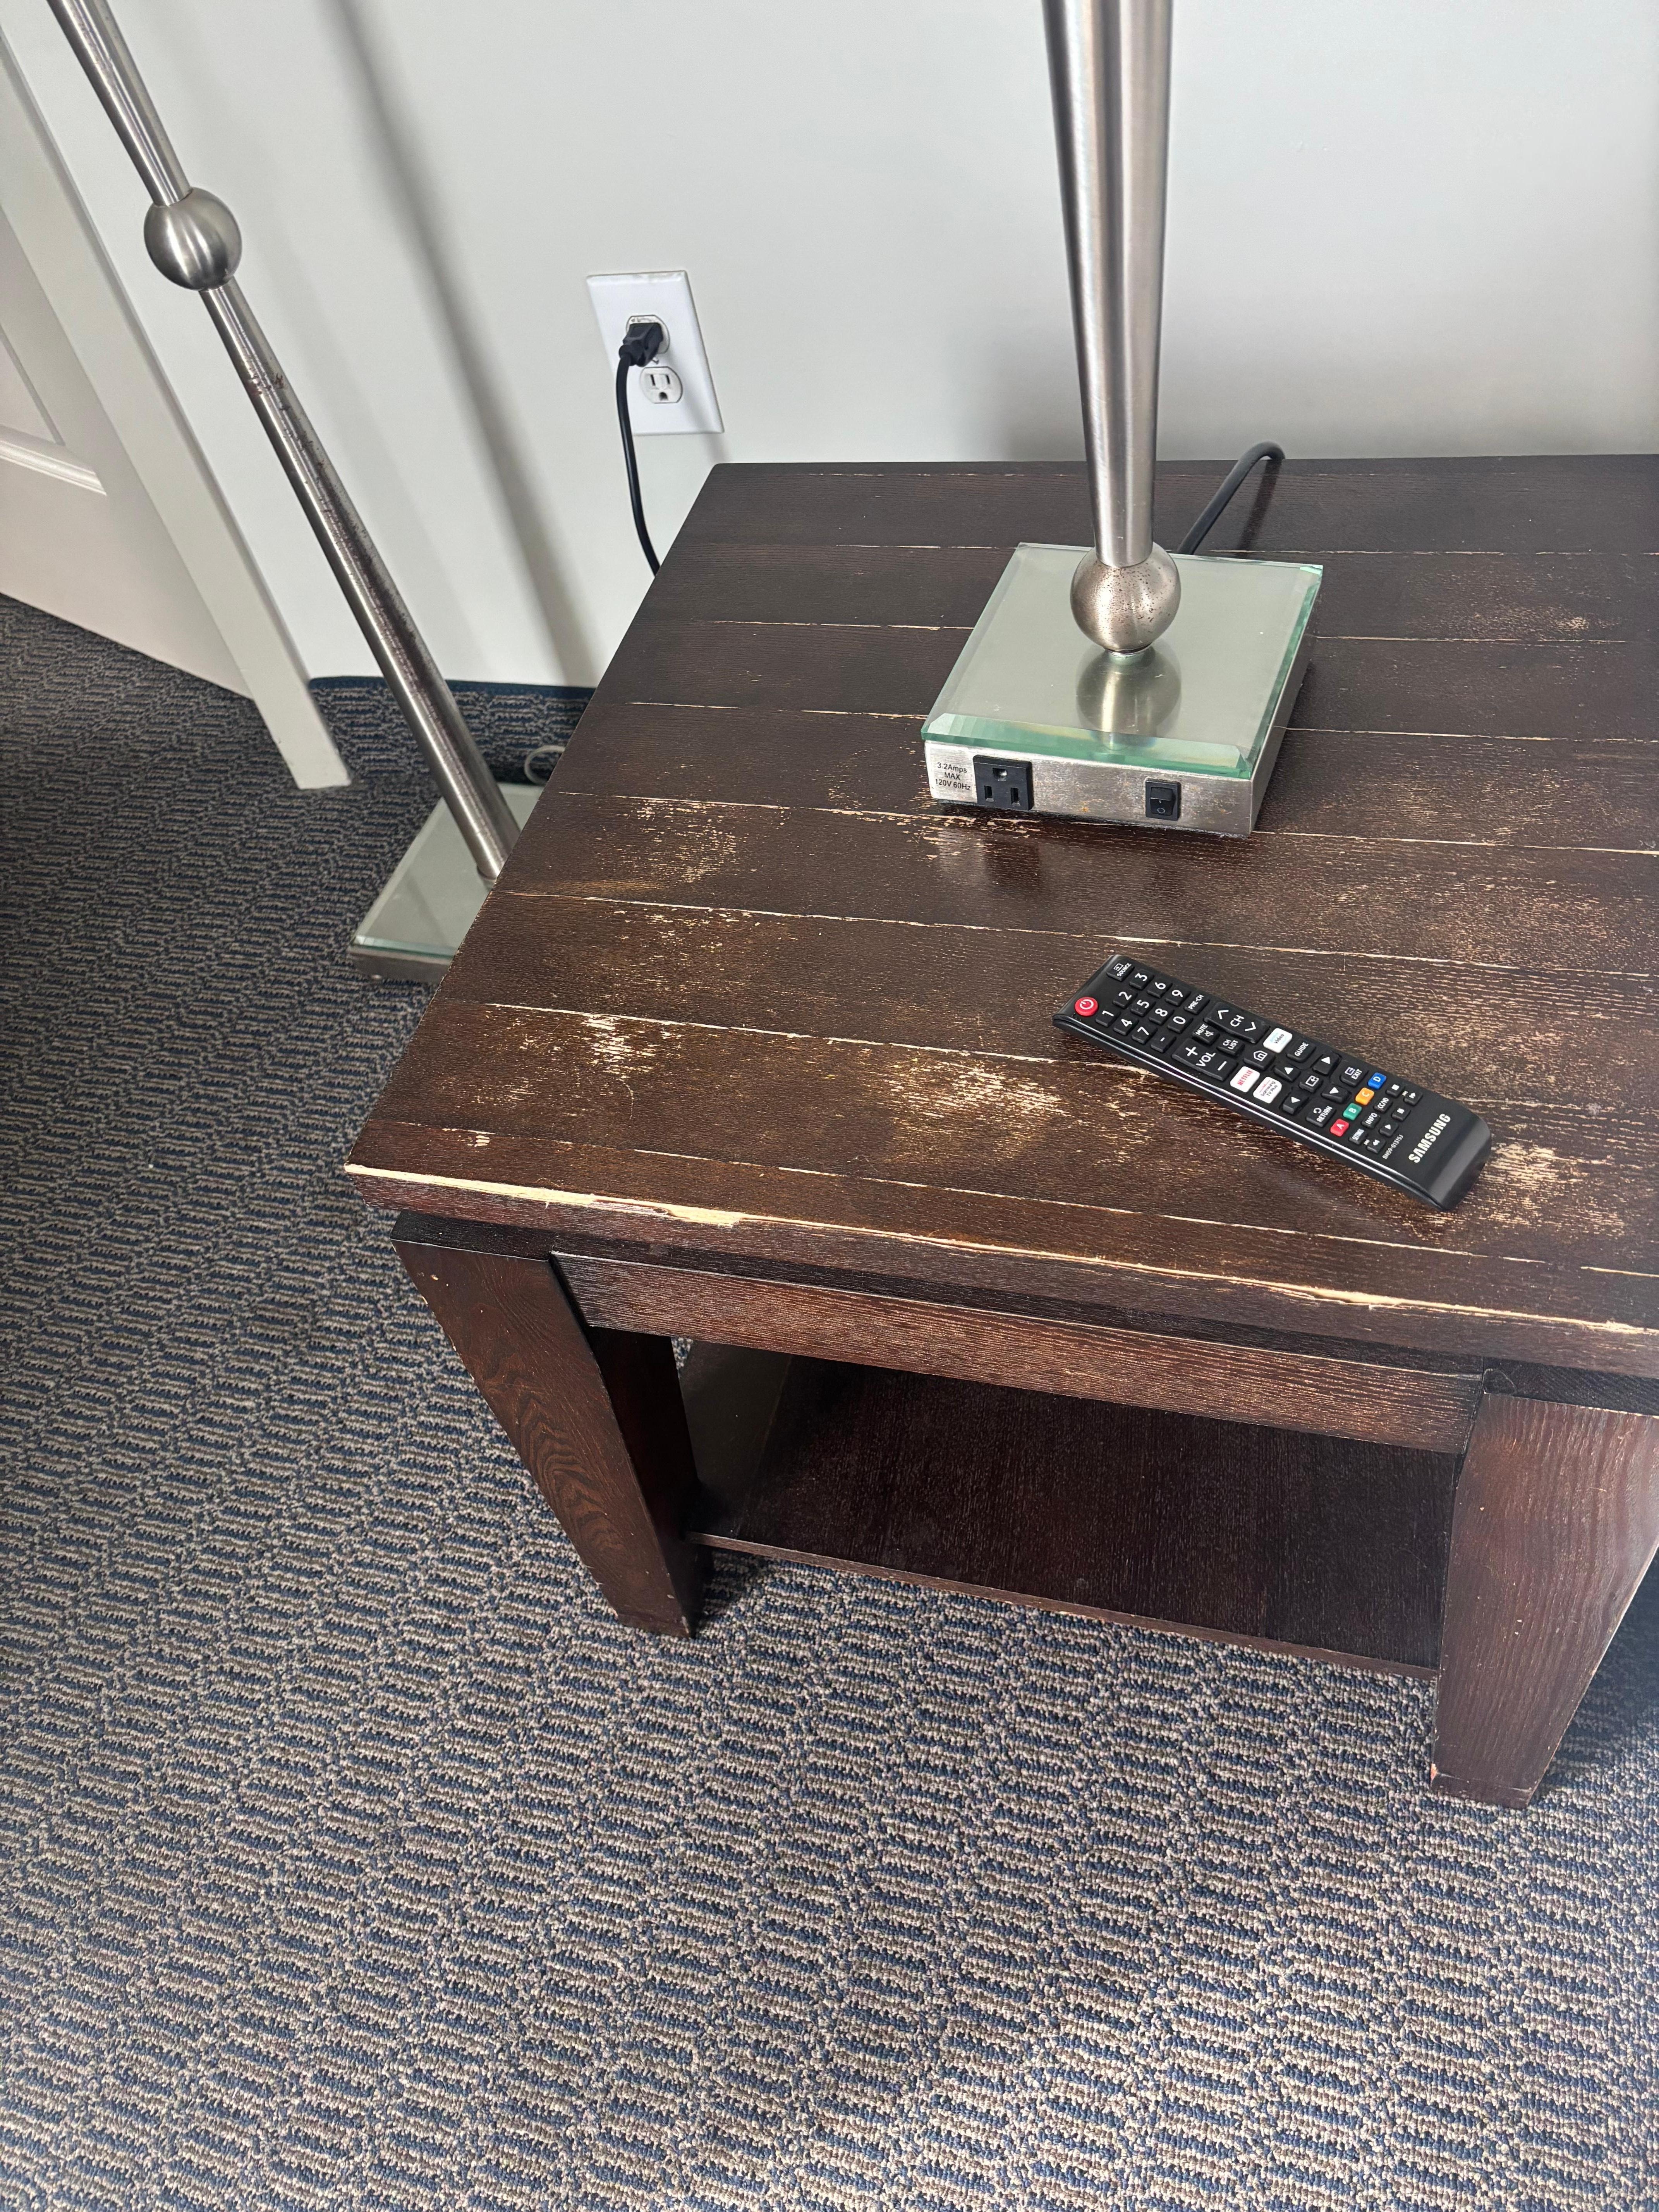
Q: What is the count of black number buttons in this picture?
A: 10